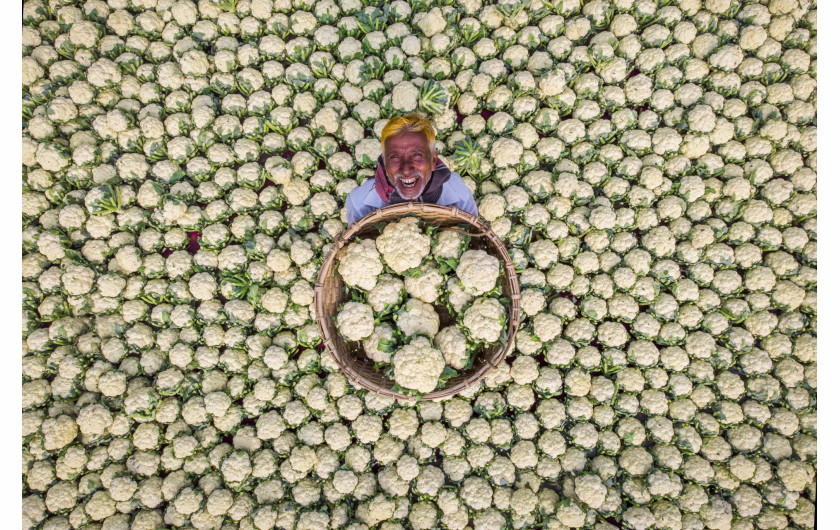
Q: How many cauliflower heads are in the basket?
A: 13